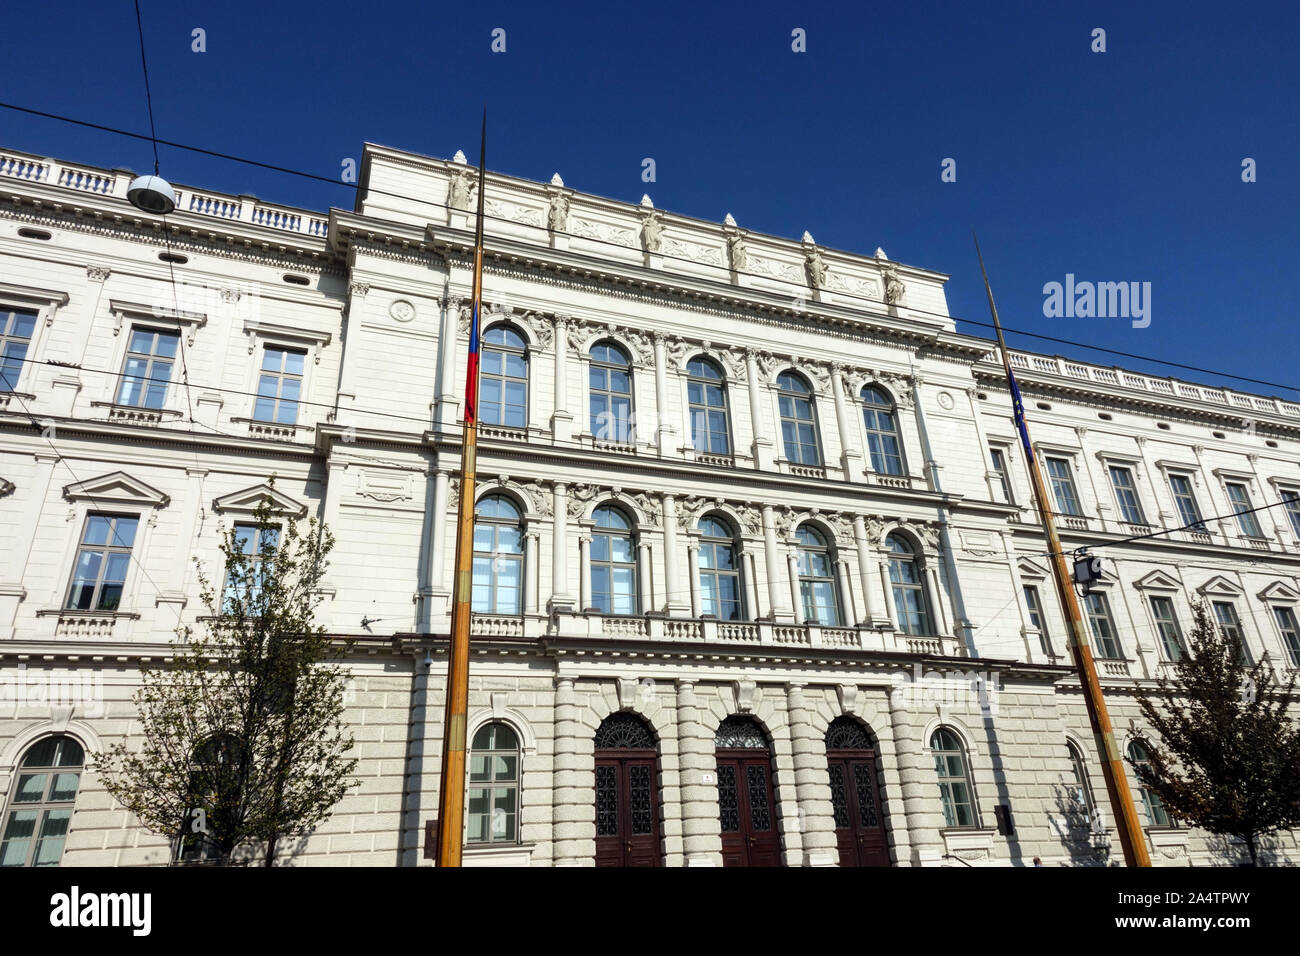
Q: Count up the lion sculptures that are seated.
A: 0